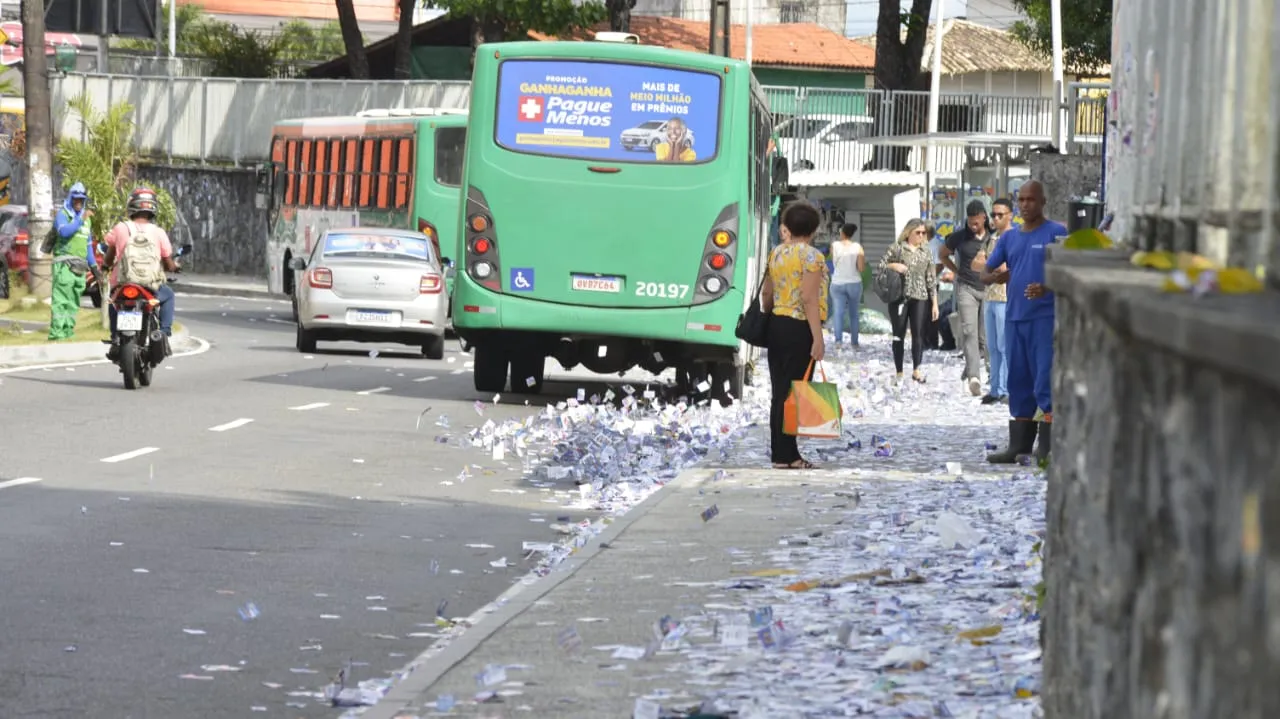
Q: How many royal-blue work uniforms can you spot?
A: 1